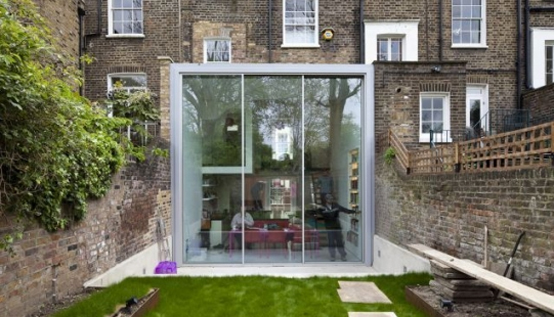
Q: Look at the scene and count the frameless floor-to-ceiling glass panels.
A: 3